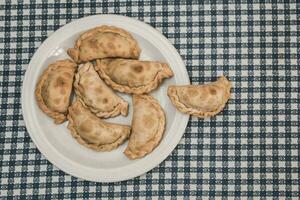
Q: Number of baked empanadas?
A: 7